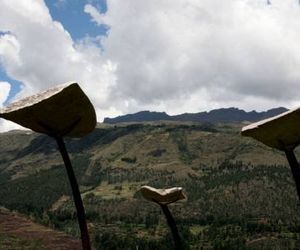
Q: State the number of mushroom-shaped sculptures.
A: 3